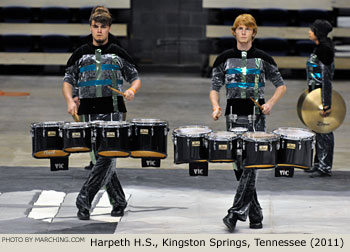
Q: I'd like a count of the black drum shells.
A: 8